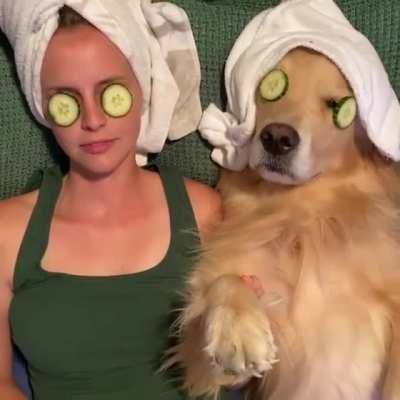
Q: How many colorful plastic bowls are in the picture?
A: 0